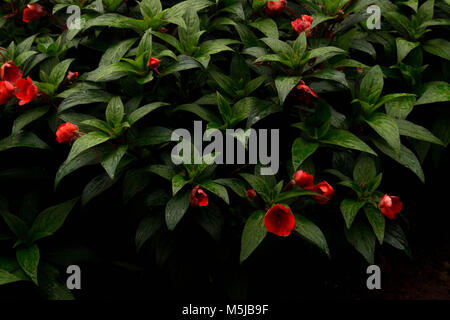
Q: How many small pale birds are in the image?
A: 0